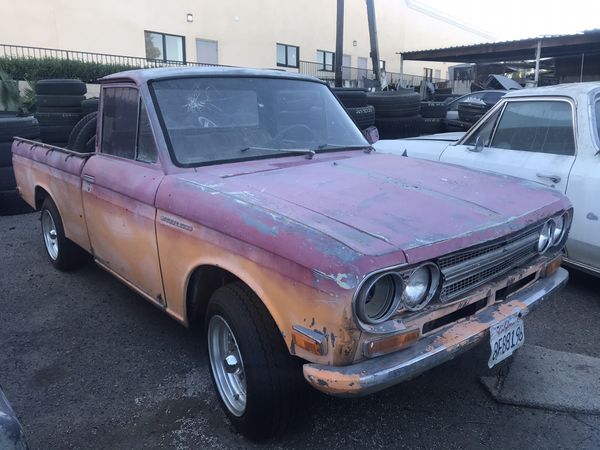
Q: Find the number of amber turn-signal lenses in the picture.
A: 3